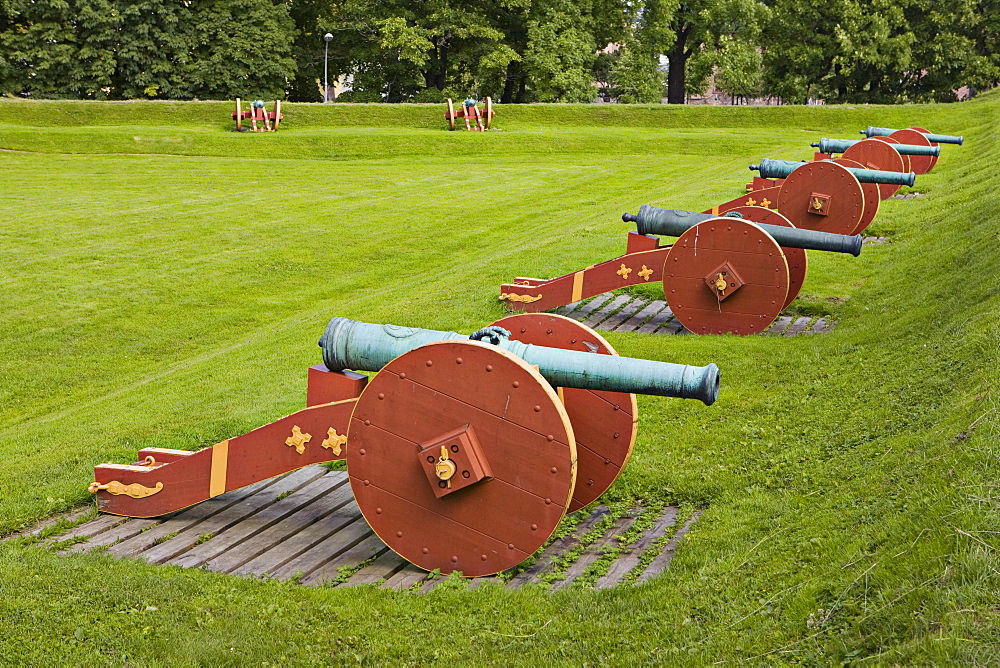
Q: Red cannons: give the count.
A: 7